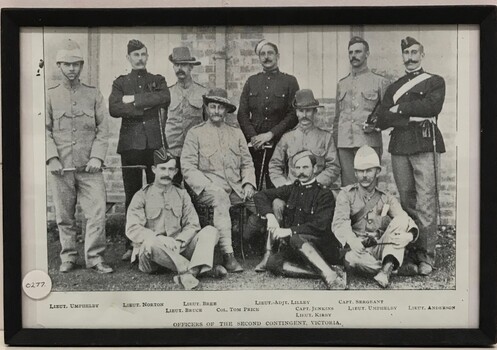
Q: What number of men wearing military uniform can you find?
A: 11